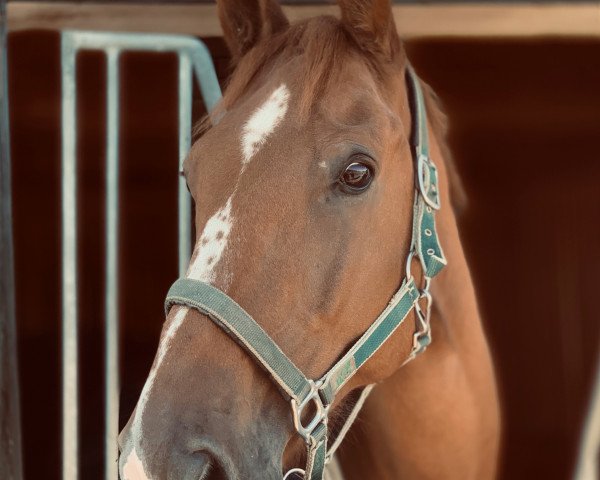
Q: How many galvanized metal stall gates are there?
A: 1